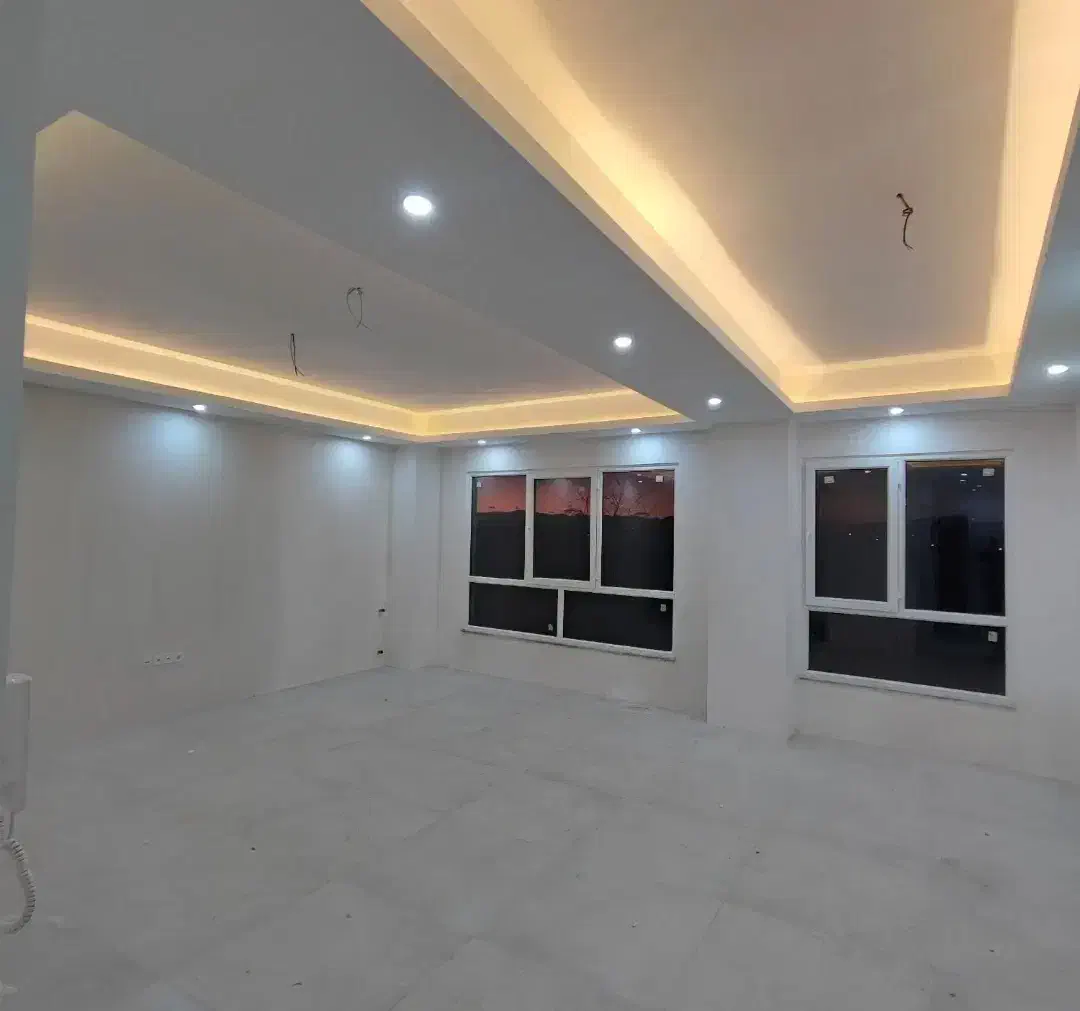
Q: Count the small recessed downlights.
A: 9